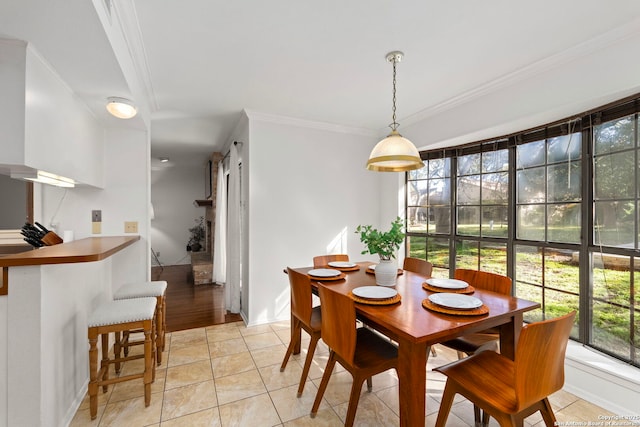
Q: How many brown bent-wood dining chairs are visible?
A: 6